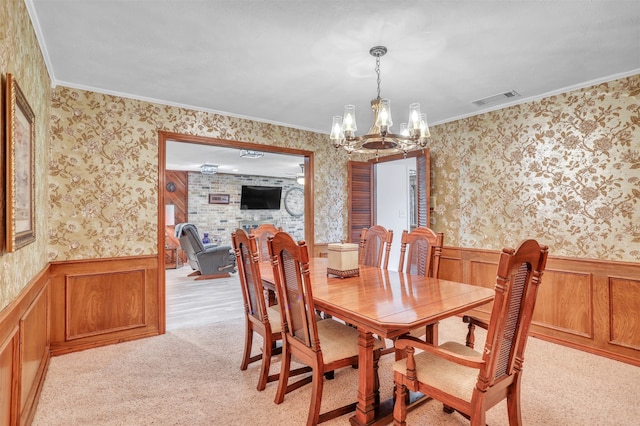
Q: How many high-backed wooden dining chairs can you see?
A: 6